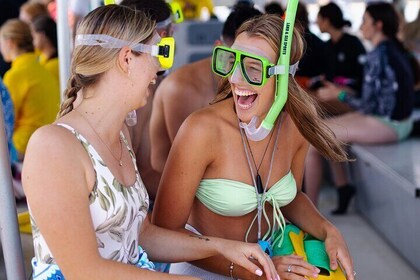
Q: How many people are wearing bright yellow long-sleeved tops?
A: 2